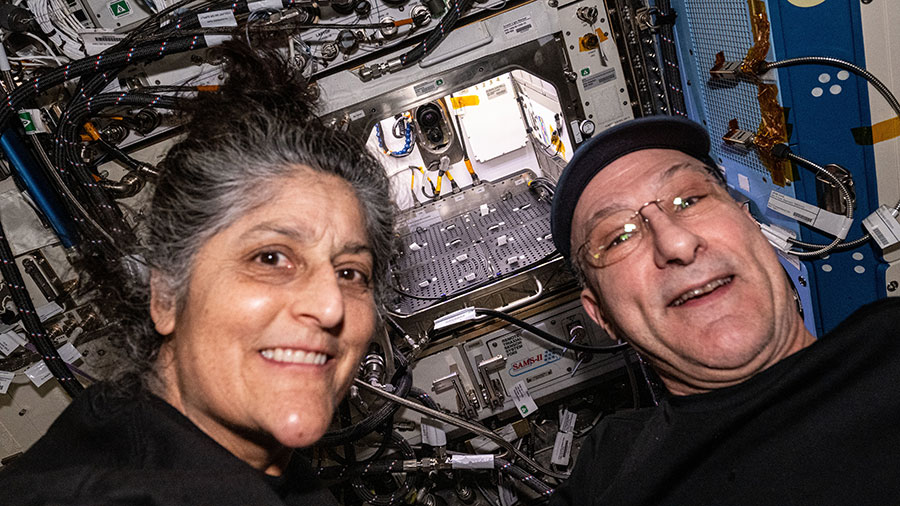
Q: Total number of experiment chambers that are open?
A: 1